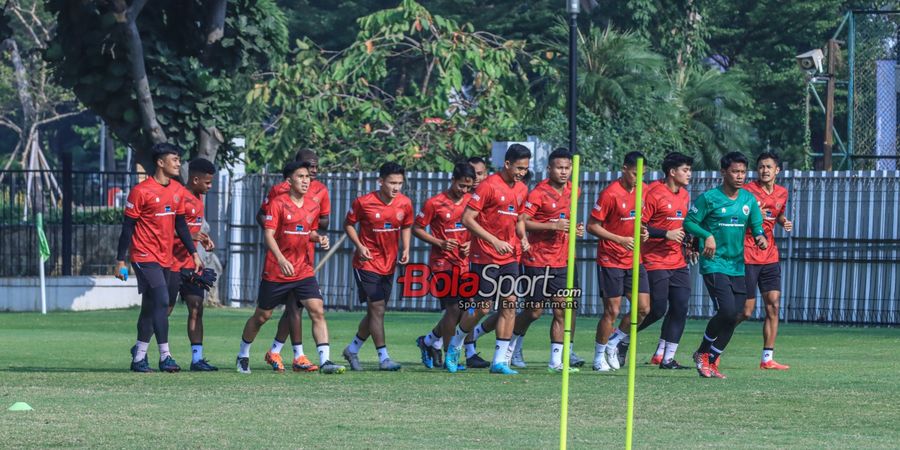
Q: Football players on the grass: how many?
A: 13